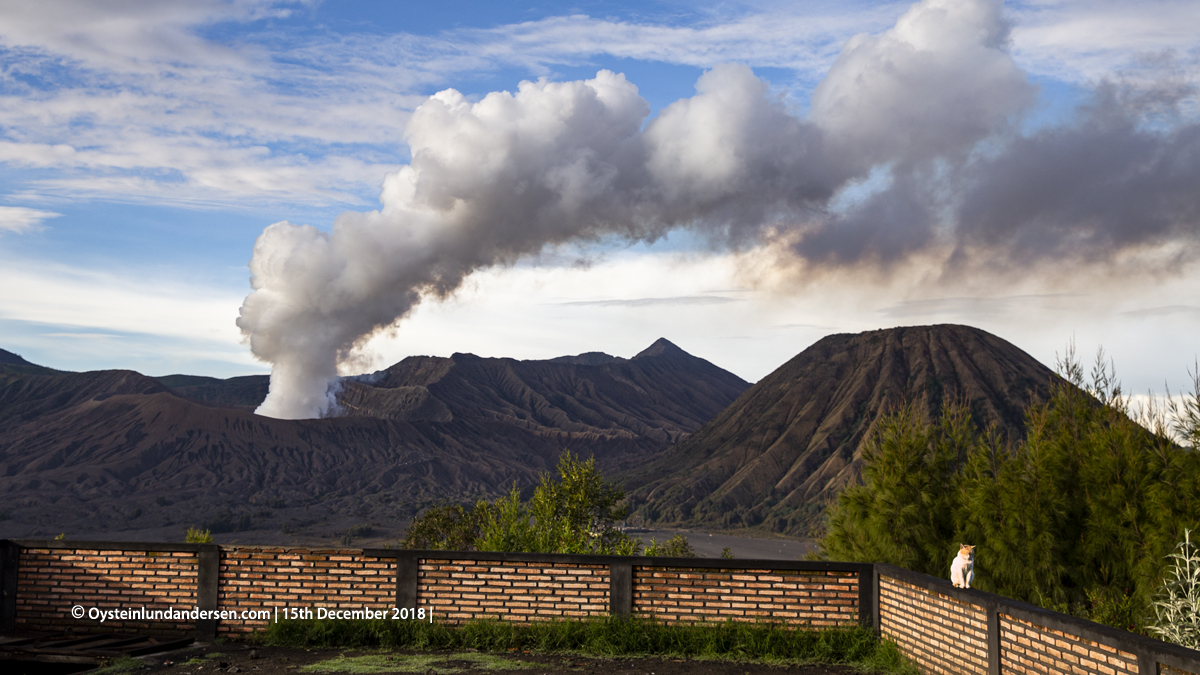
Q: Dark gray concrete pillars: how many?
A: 7